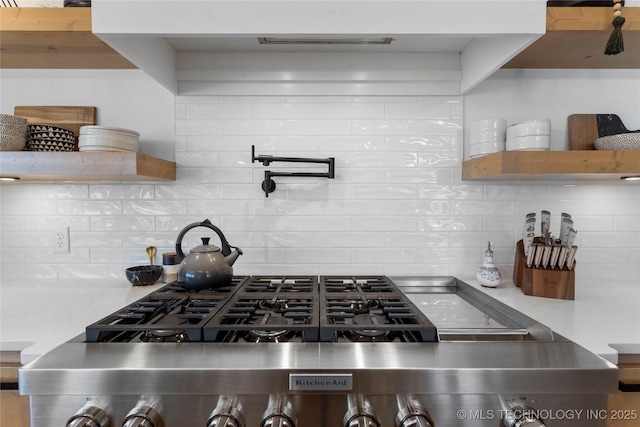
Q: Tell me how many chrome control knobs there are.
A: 7